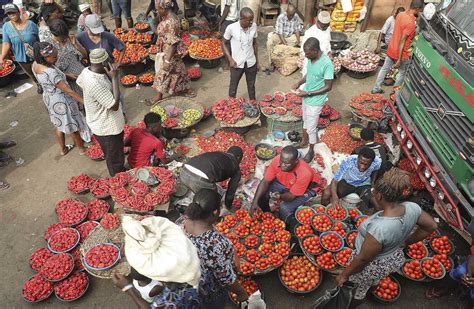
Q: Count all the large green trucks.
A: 1